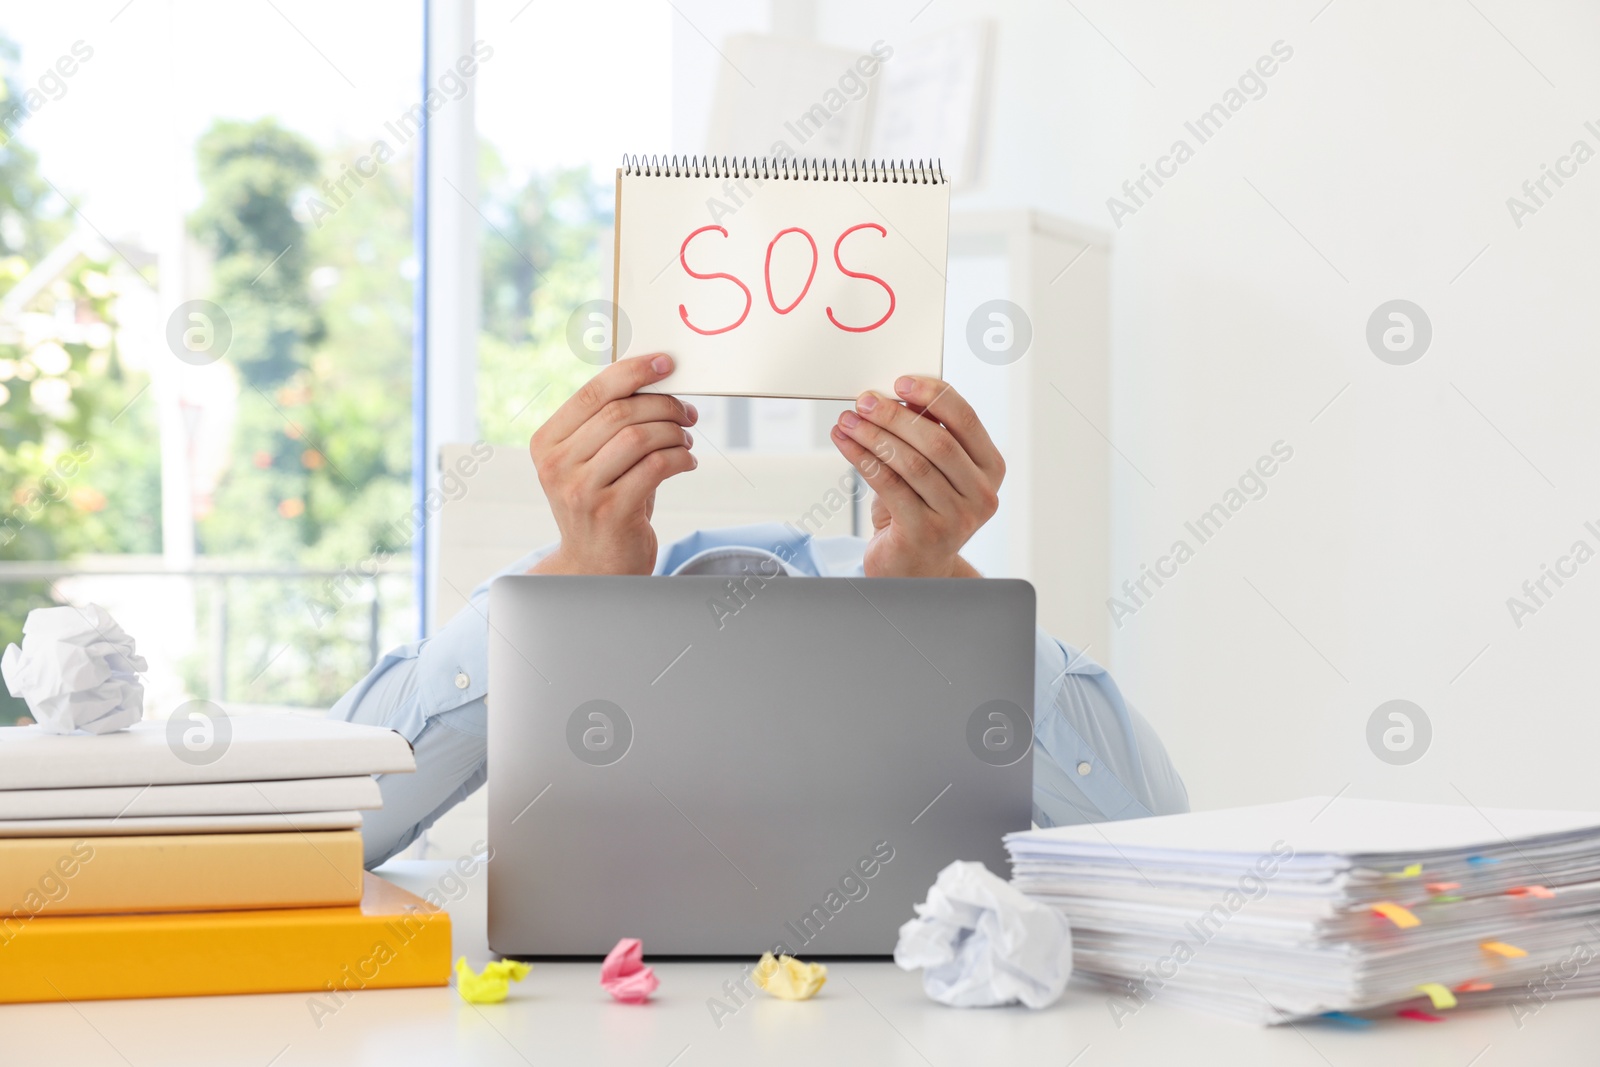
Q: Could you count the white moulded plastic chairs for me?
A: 0